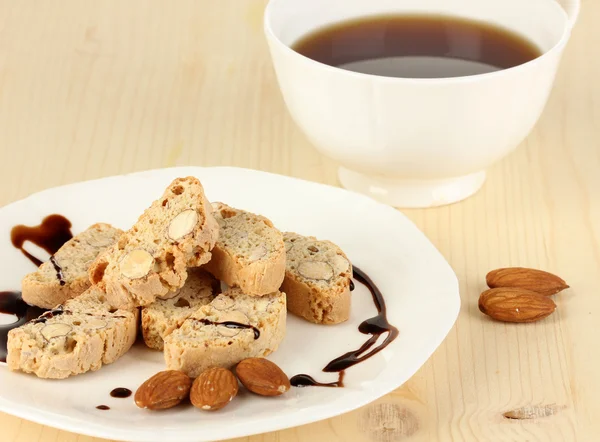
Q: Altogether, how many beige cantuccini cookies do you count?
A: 7